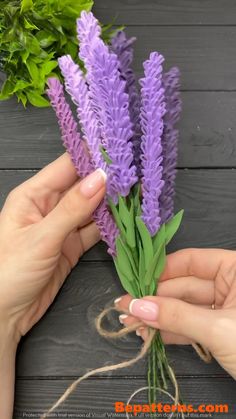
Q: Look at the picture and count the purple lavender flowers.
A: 7